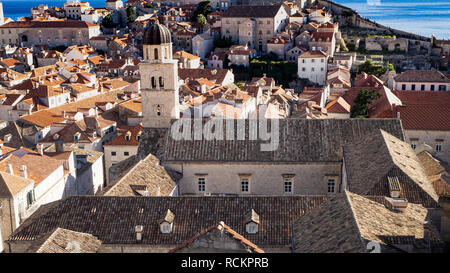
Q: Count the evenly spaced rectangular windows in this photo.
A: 4